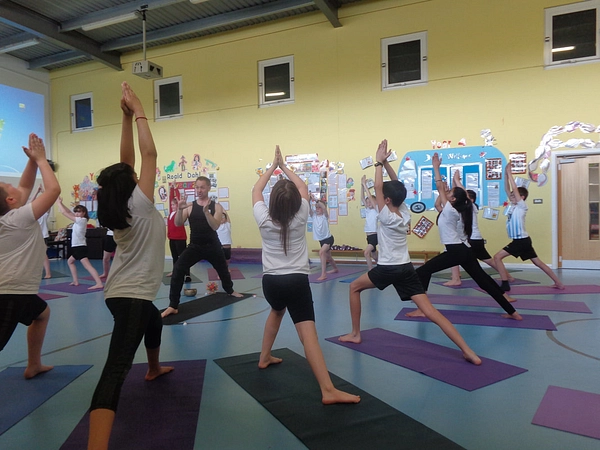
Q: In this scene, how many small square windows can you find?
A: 5